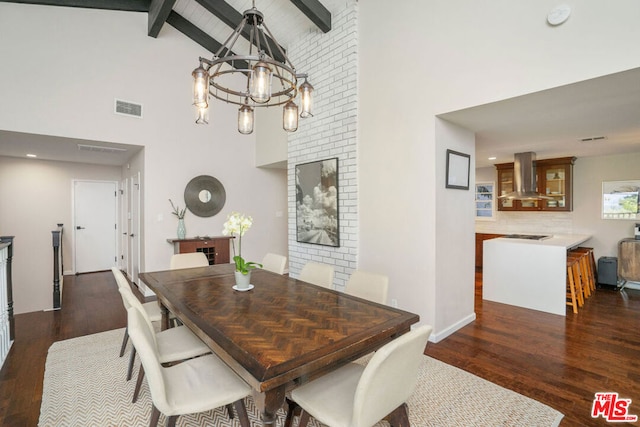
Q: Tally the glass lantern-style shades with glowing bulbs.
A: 6